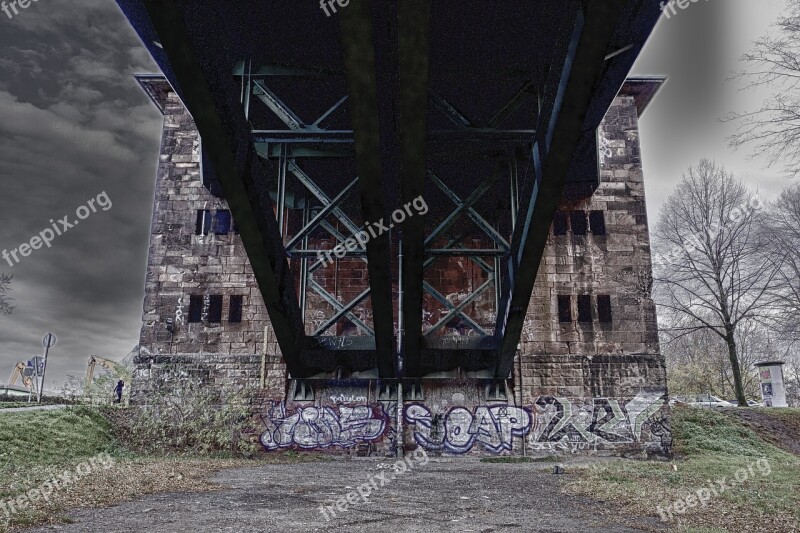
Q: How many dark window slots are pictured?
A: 12